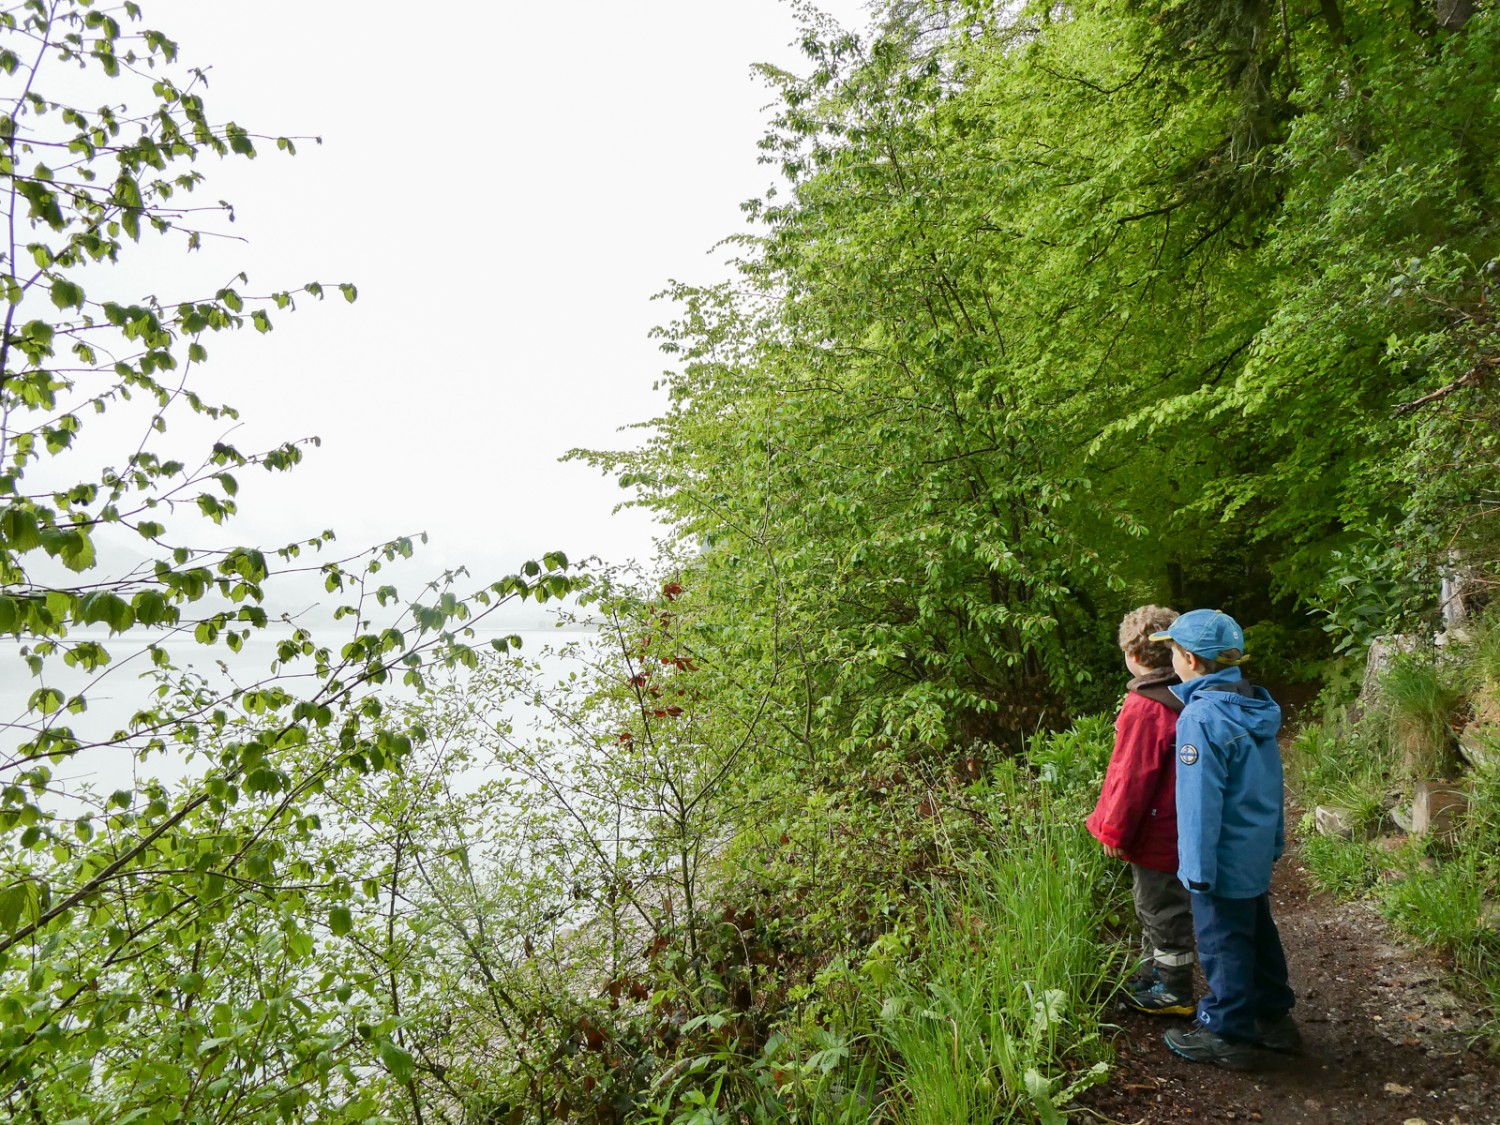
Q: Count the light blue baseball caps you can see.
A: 1